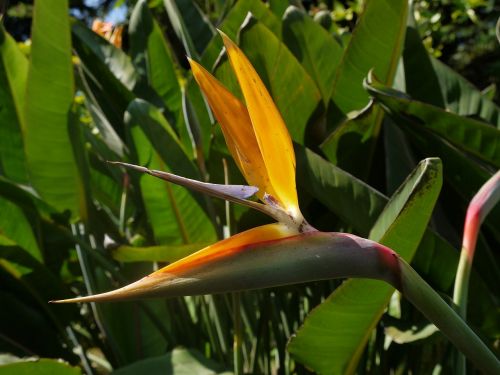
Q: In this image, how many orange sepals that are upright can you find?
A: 2